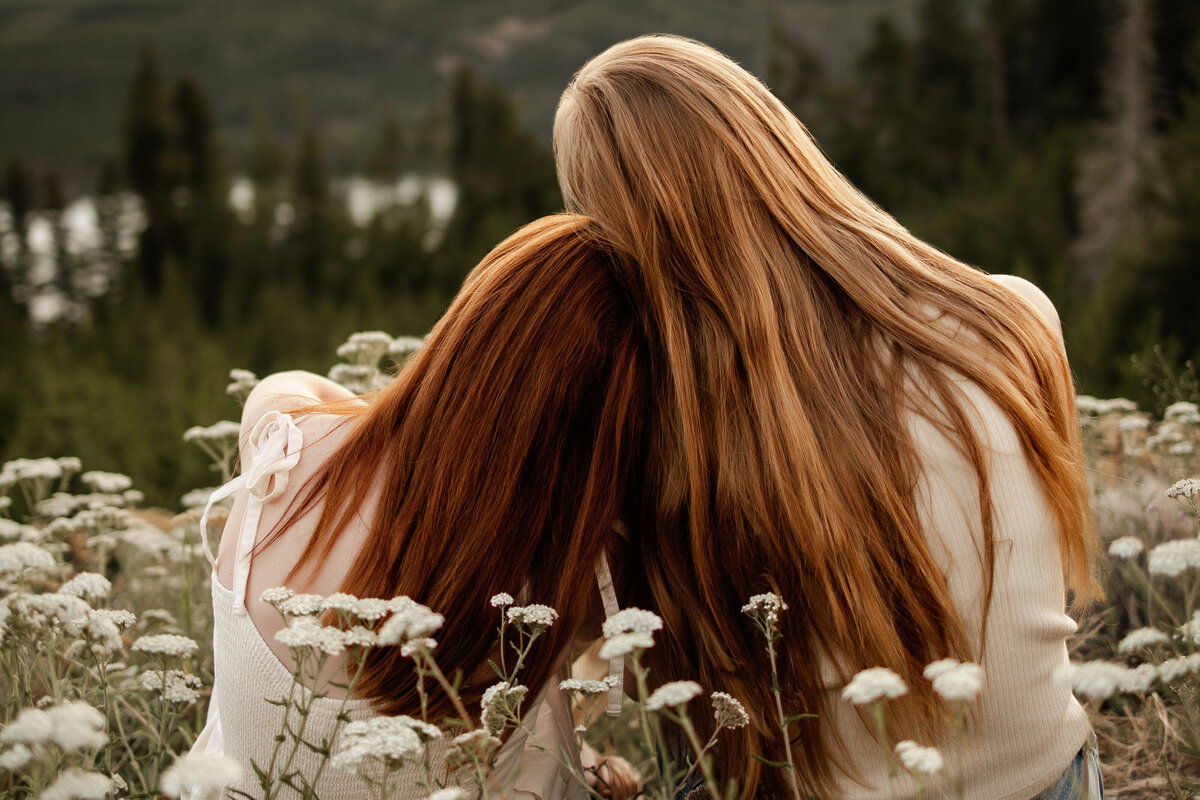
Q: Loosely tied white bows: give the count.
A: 1